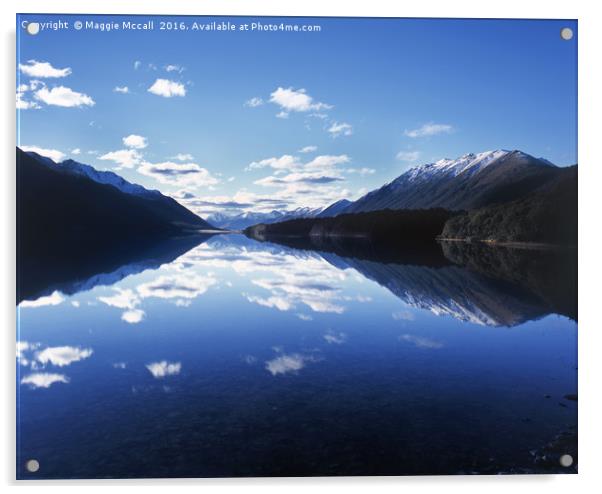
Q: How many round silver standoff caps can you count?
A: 4